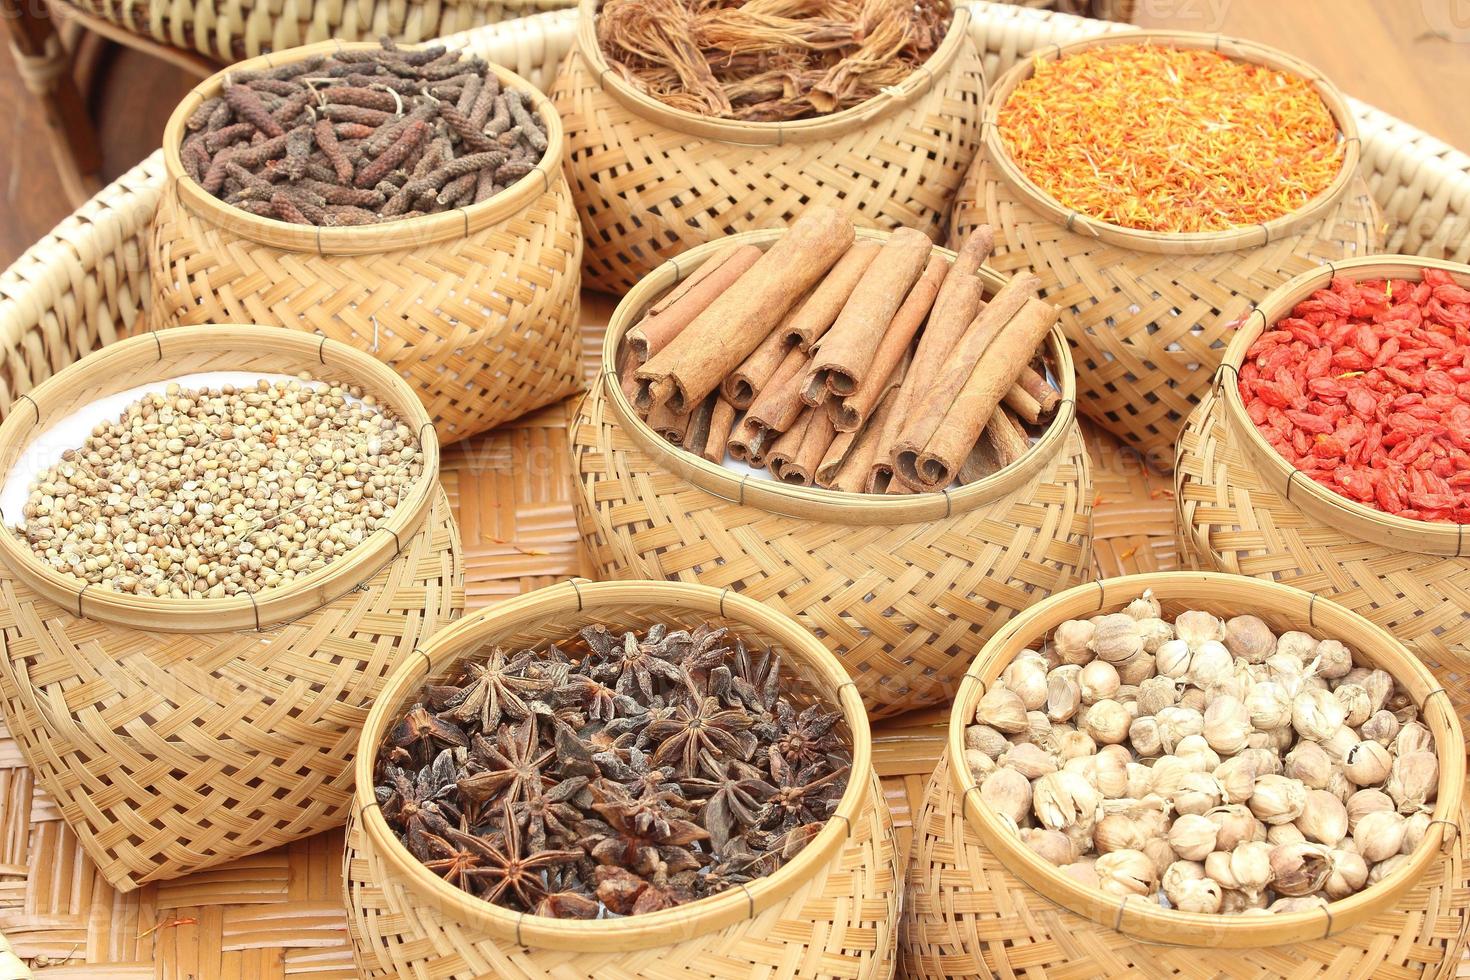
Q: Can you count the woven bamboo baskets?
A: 8